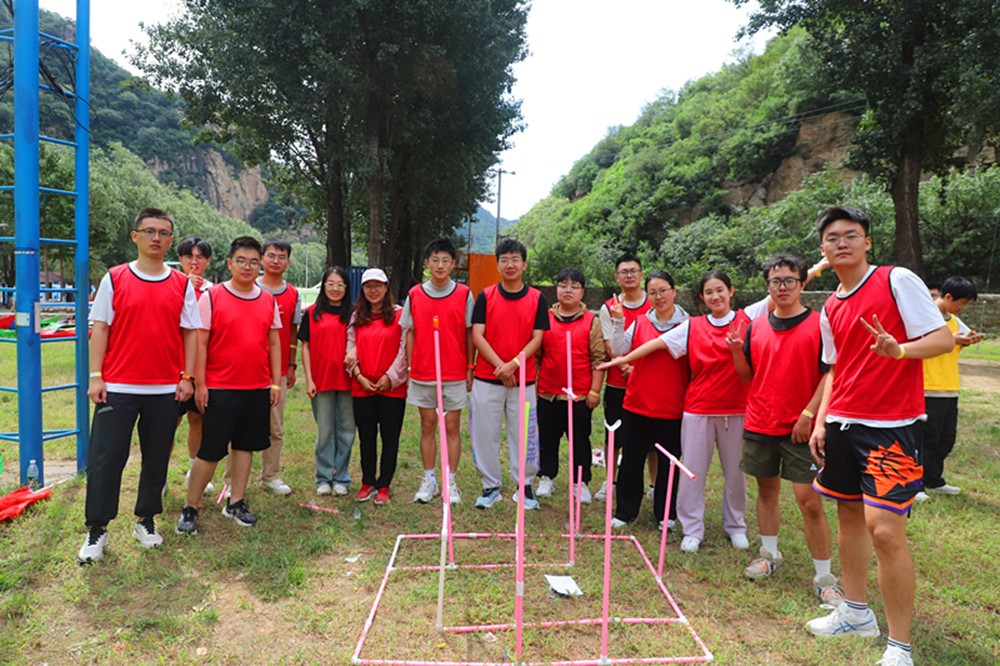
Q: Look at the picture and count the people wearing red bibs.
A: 14